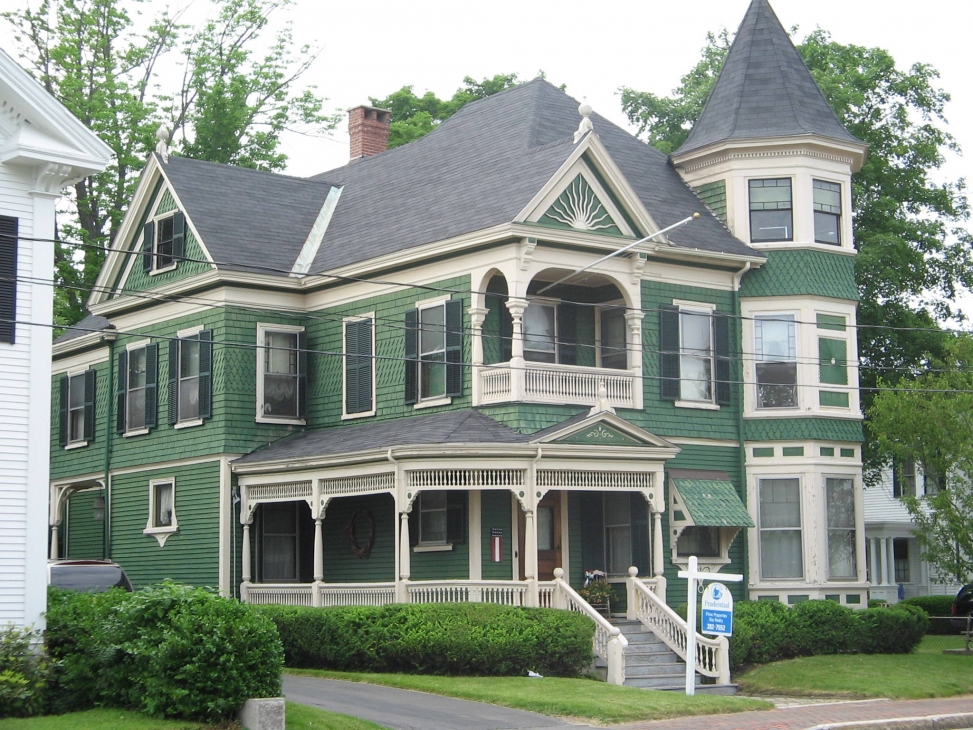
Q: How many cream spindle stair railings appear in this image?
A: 2